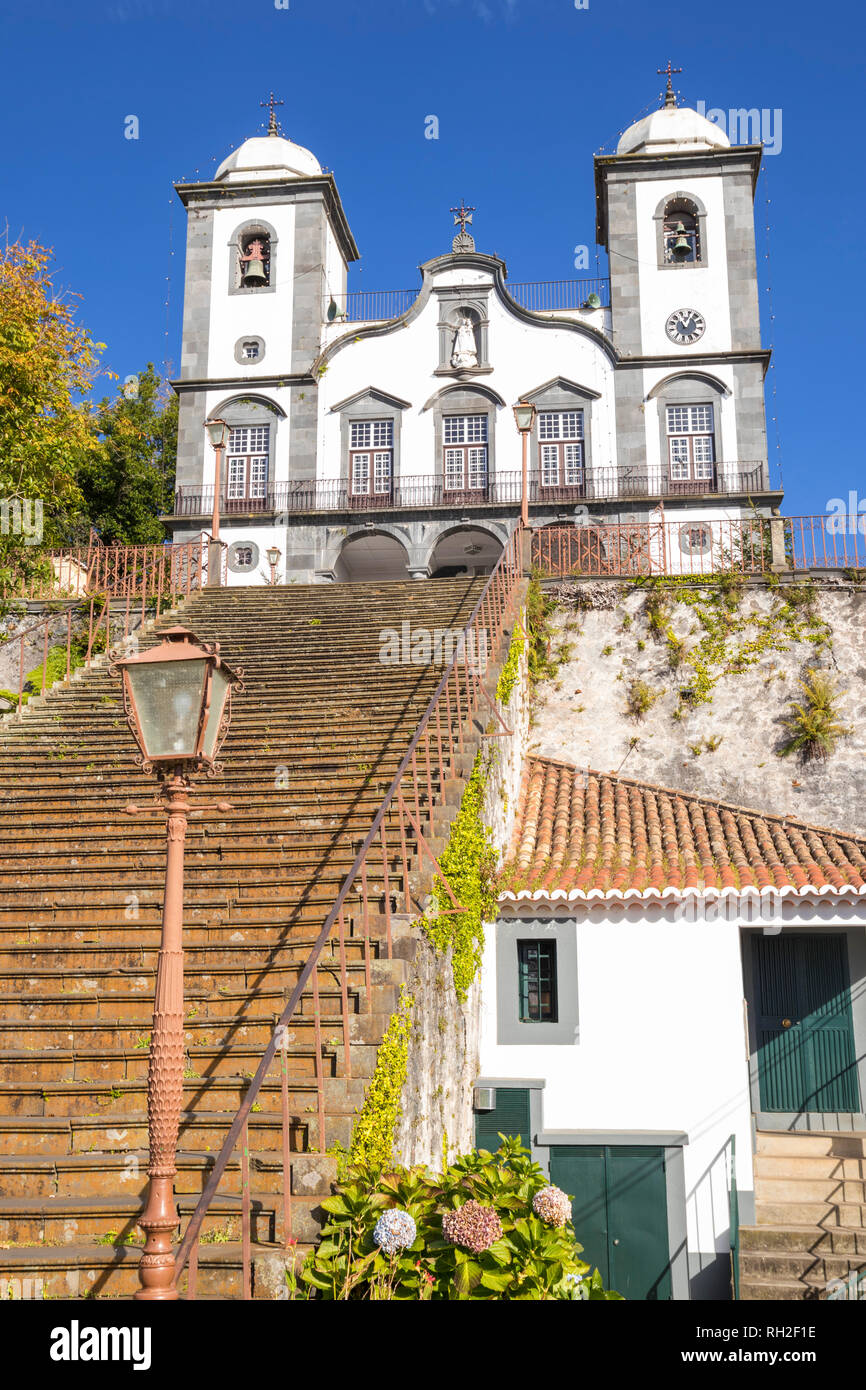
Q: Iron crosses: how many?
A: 3